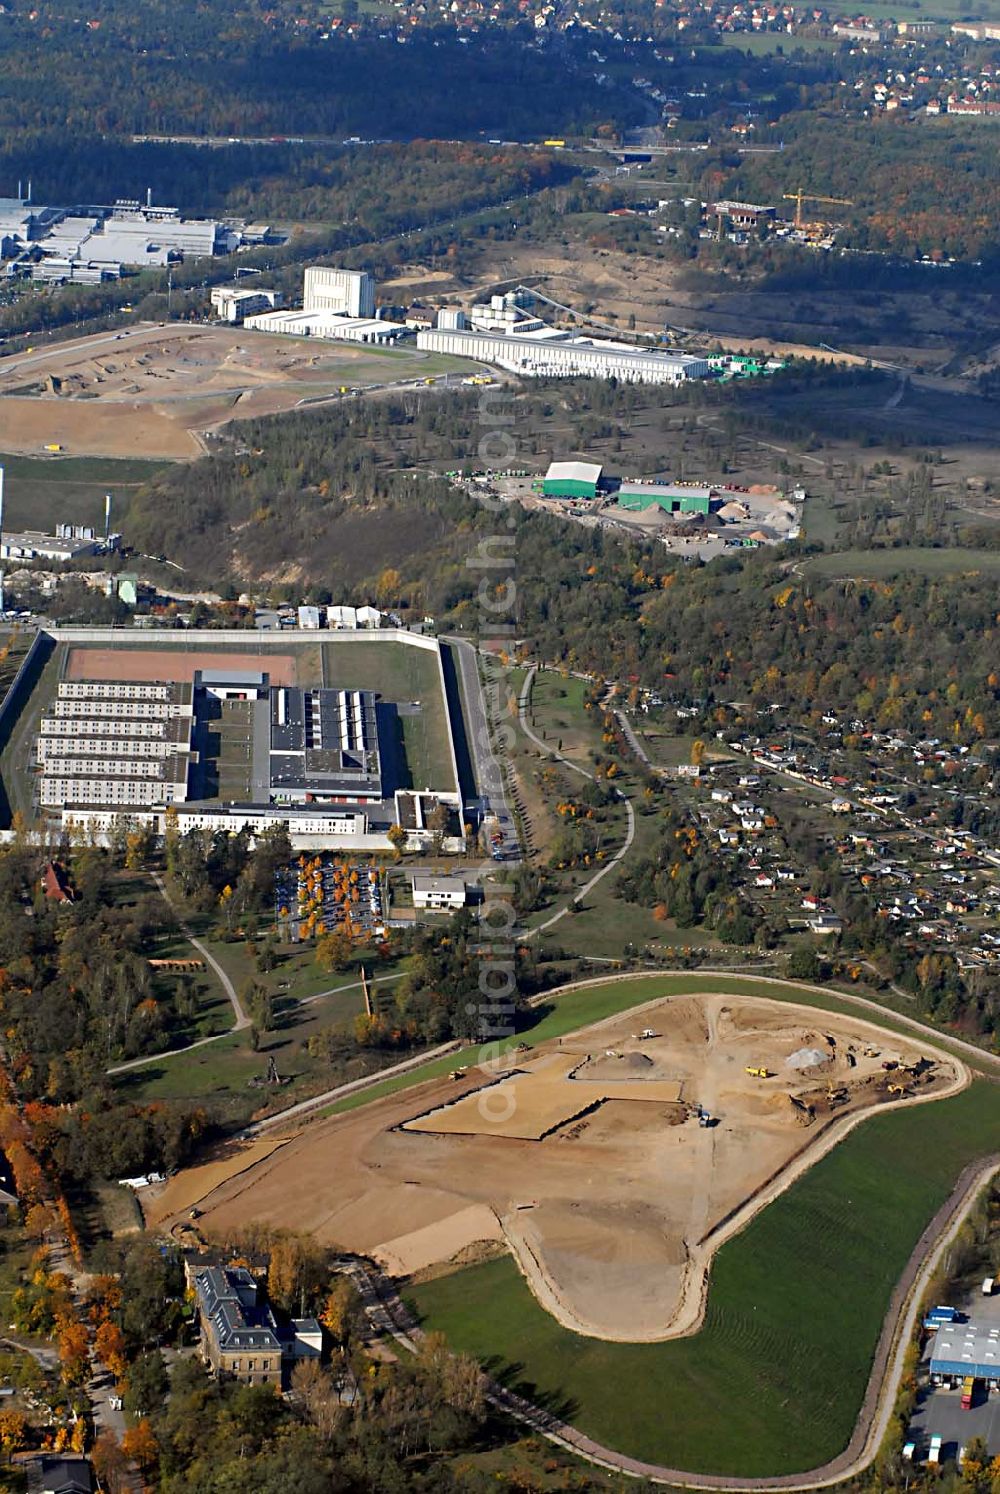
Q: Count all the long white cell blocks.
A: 6